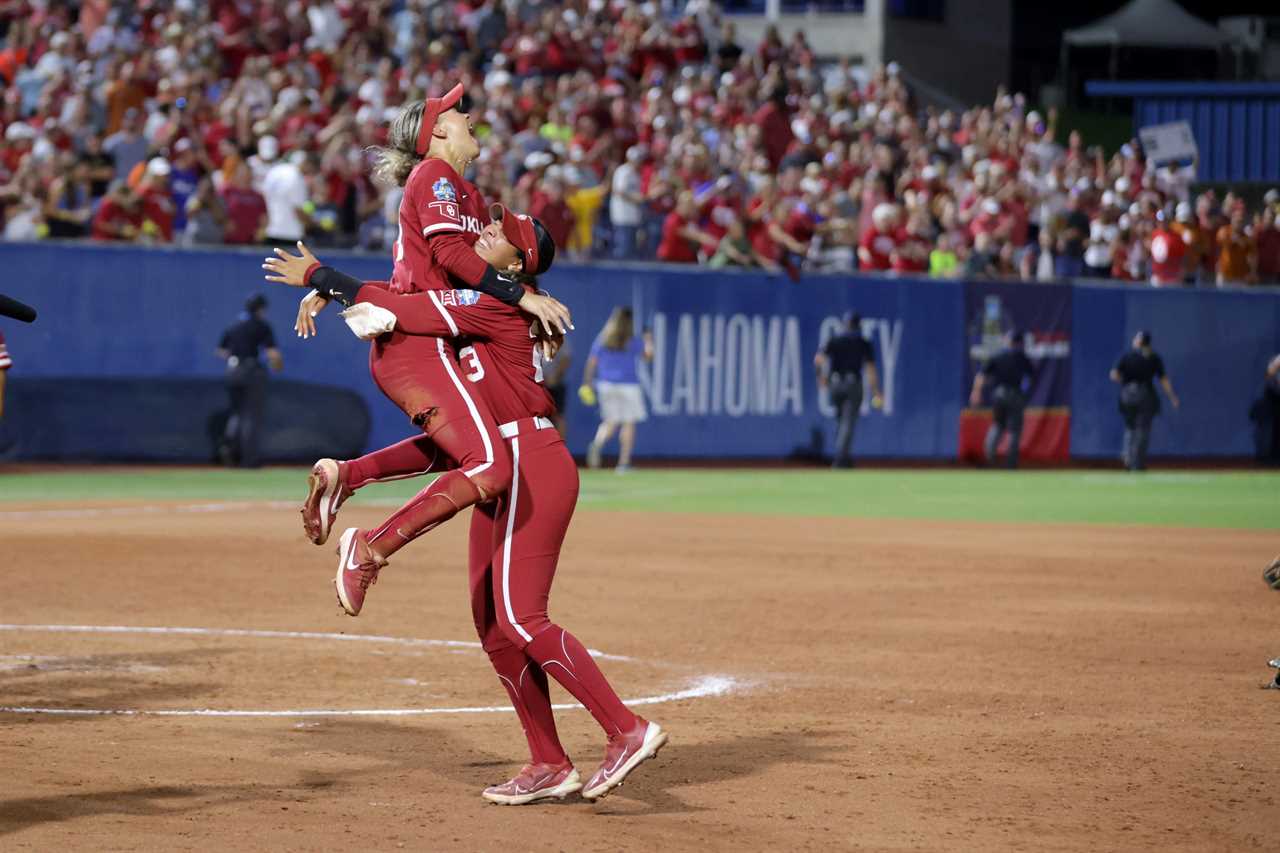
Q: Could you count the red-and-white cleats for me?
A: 4